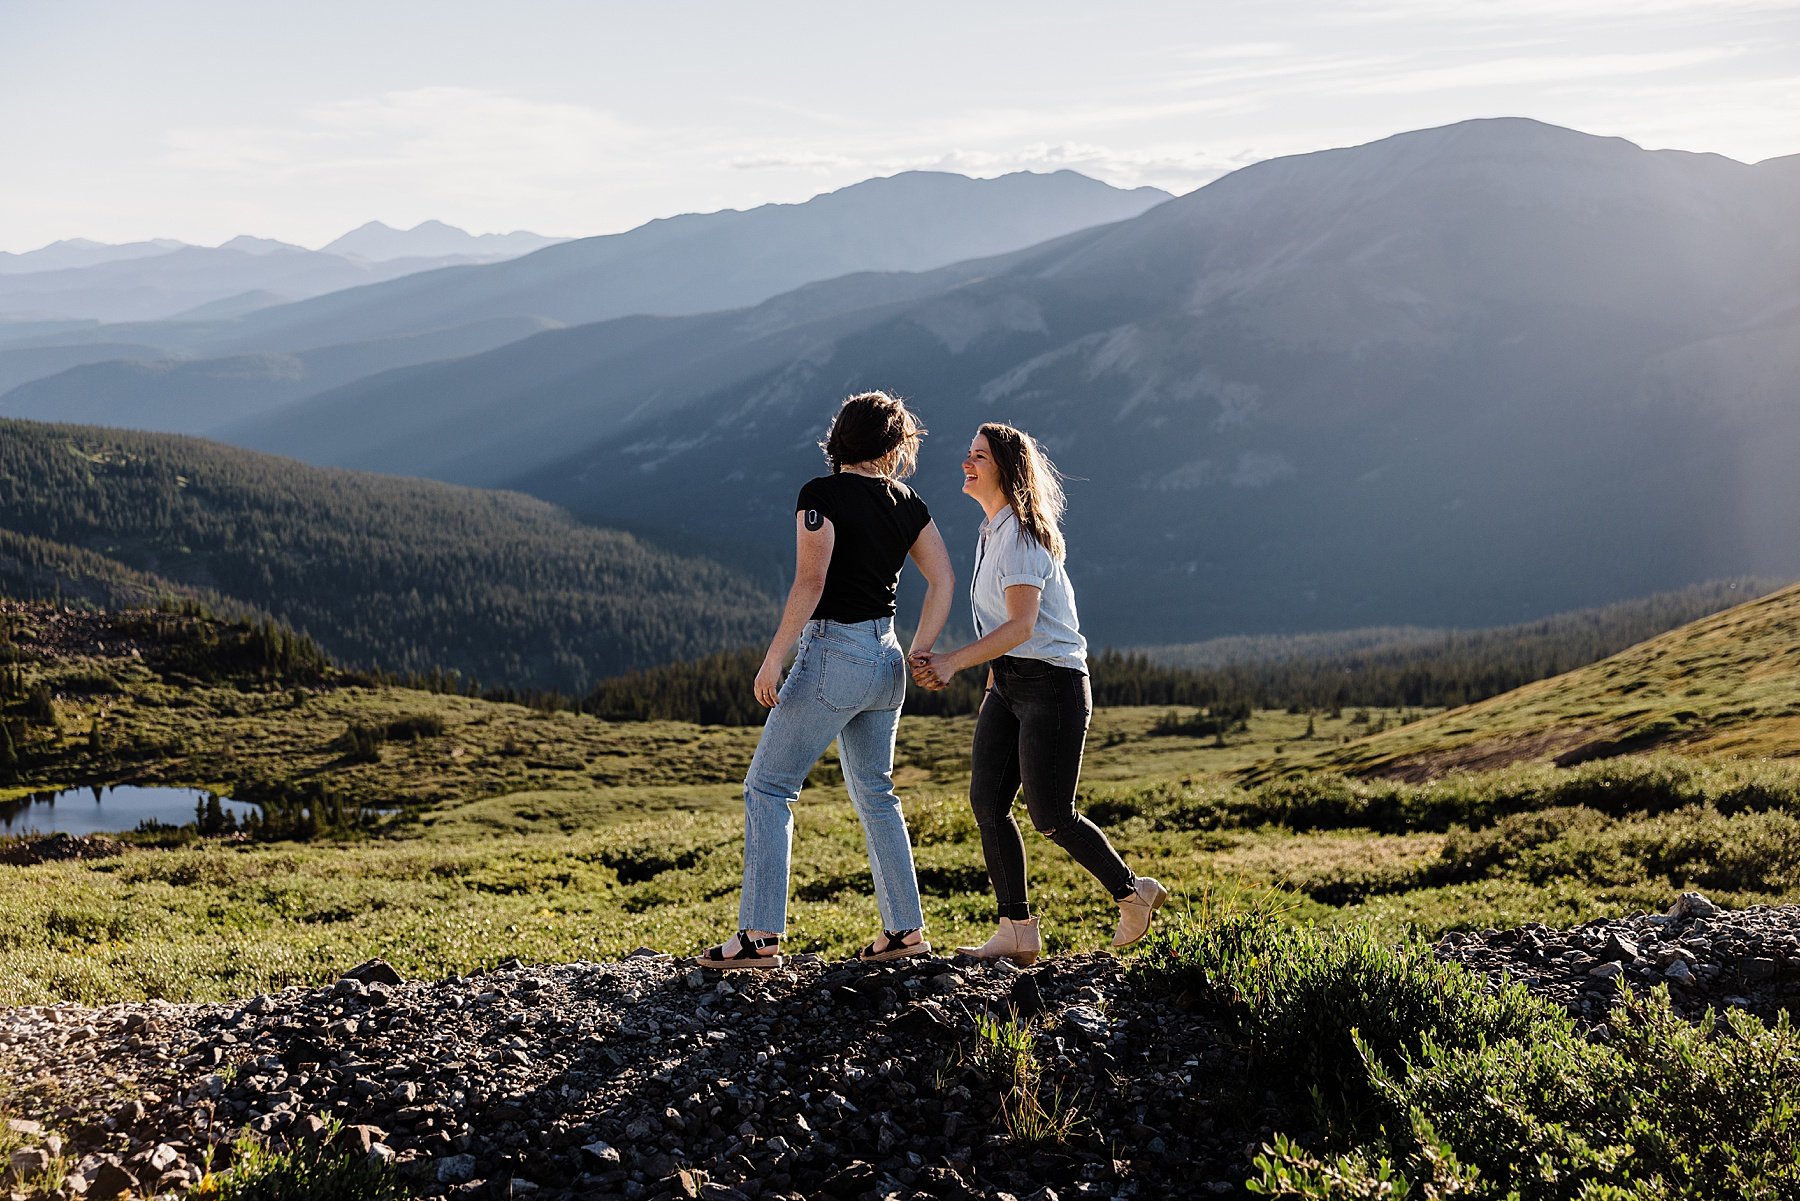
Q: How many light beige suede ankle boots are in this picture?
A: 2